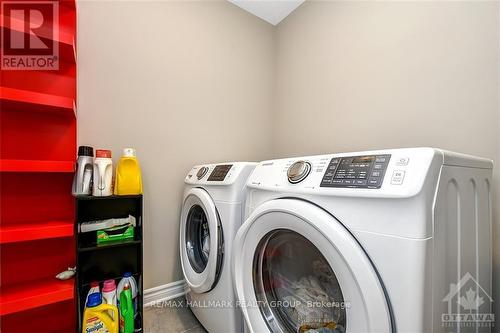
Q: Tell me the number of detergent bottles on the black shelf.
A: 8